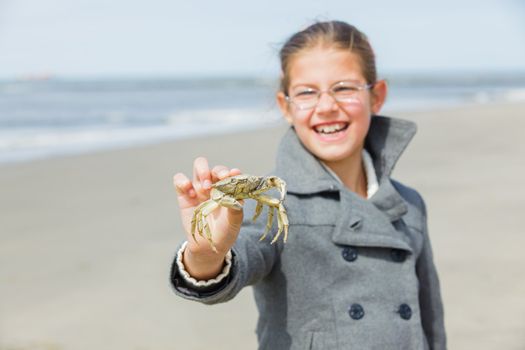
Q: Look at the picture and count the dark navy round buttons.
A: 4